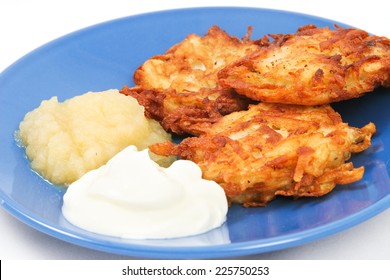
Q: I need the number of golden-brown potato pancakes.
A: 3